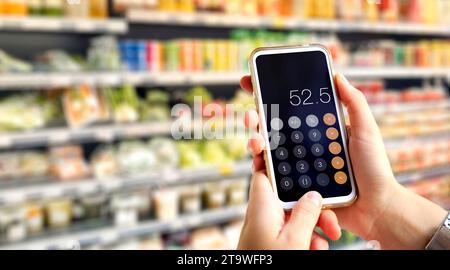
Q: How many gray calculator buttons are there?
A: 15